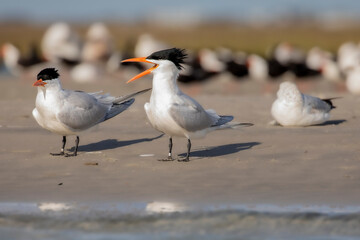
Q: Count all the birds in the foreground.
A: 3